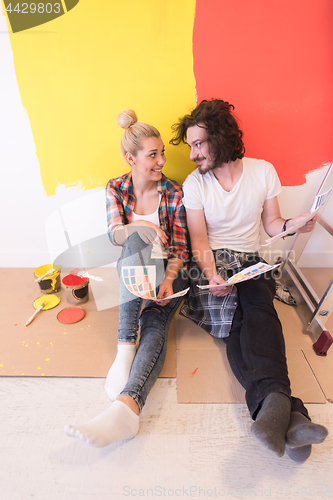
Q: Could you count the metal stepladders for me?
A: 1